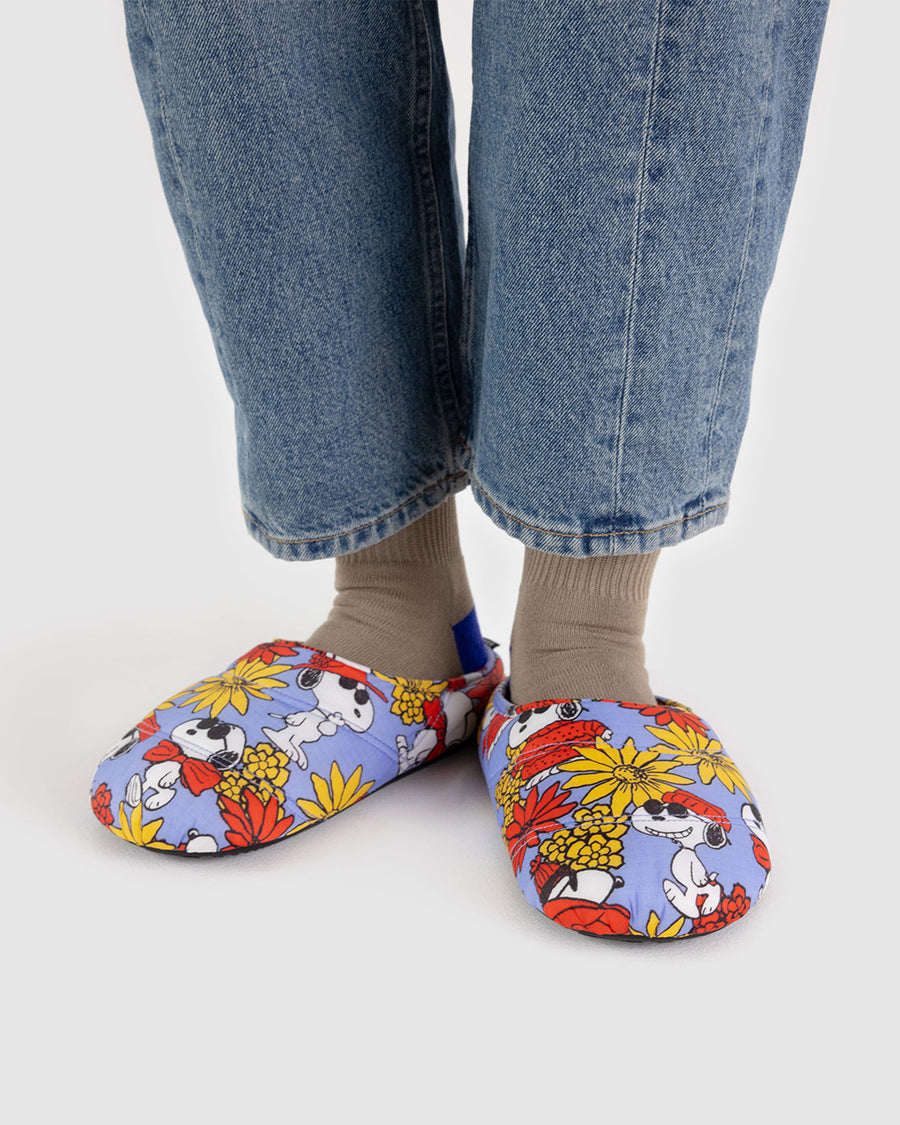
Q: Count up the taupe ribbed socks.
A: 2